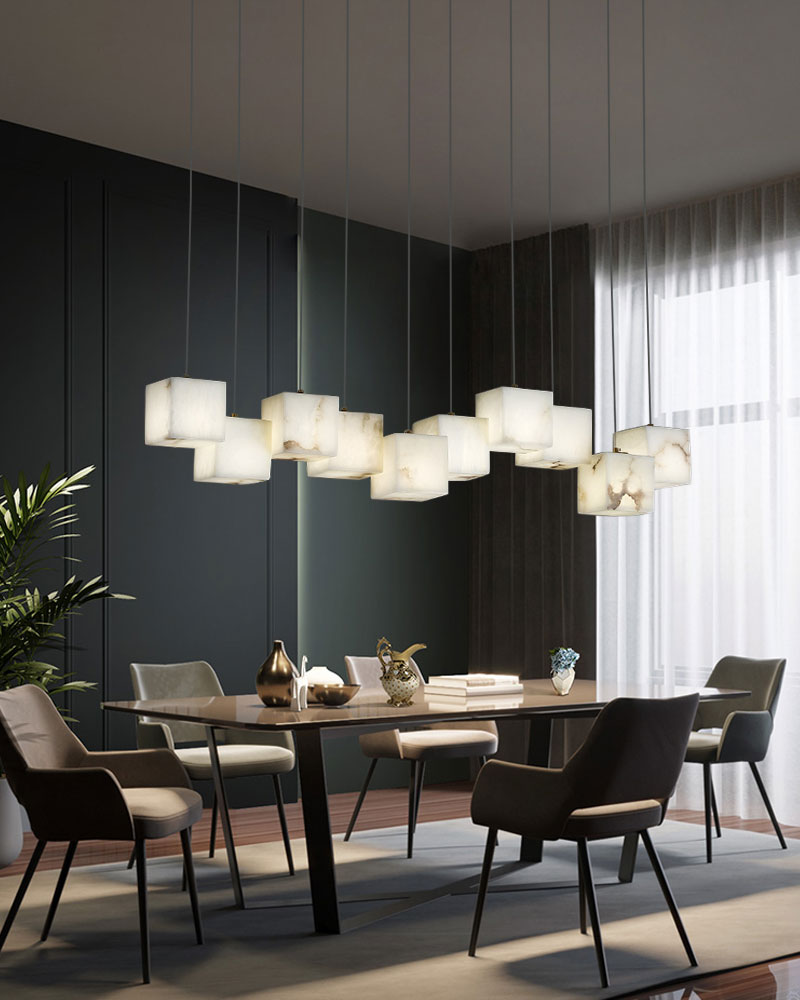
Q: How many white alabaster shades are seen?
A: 10